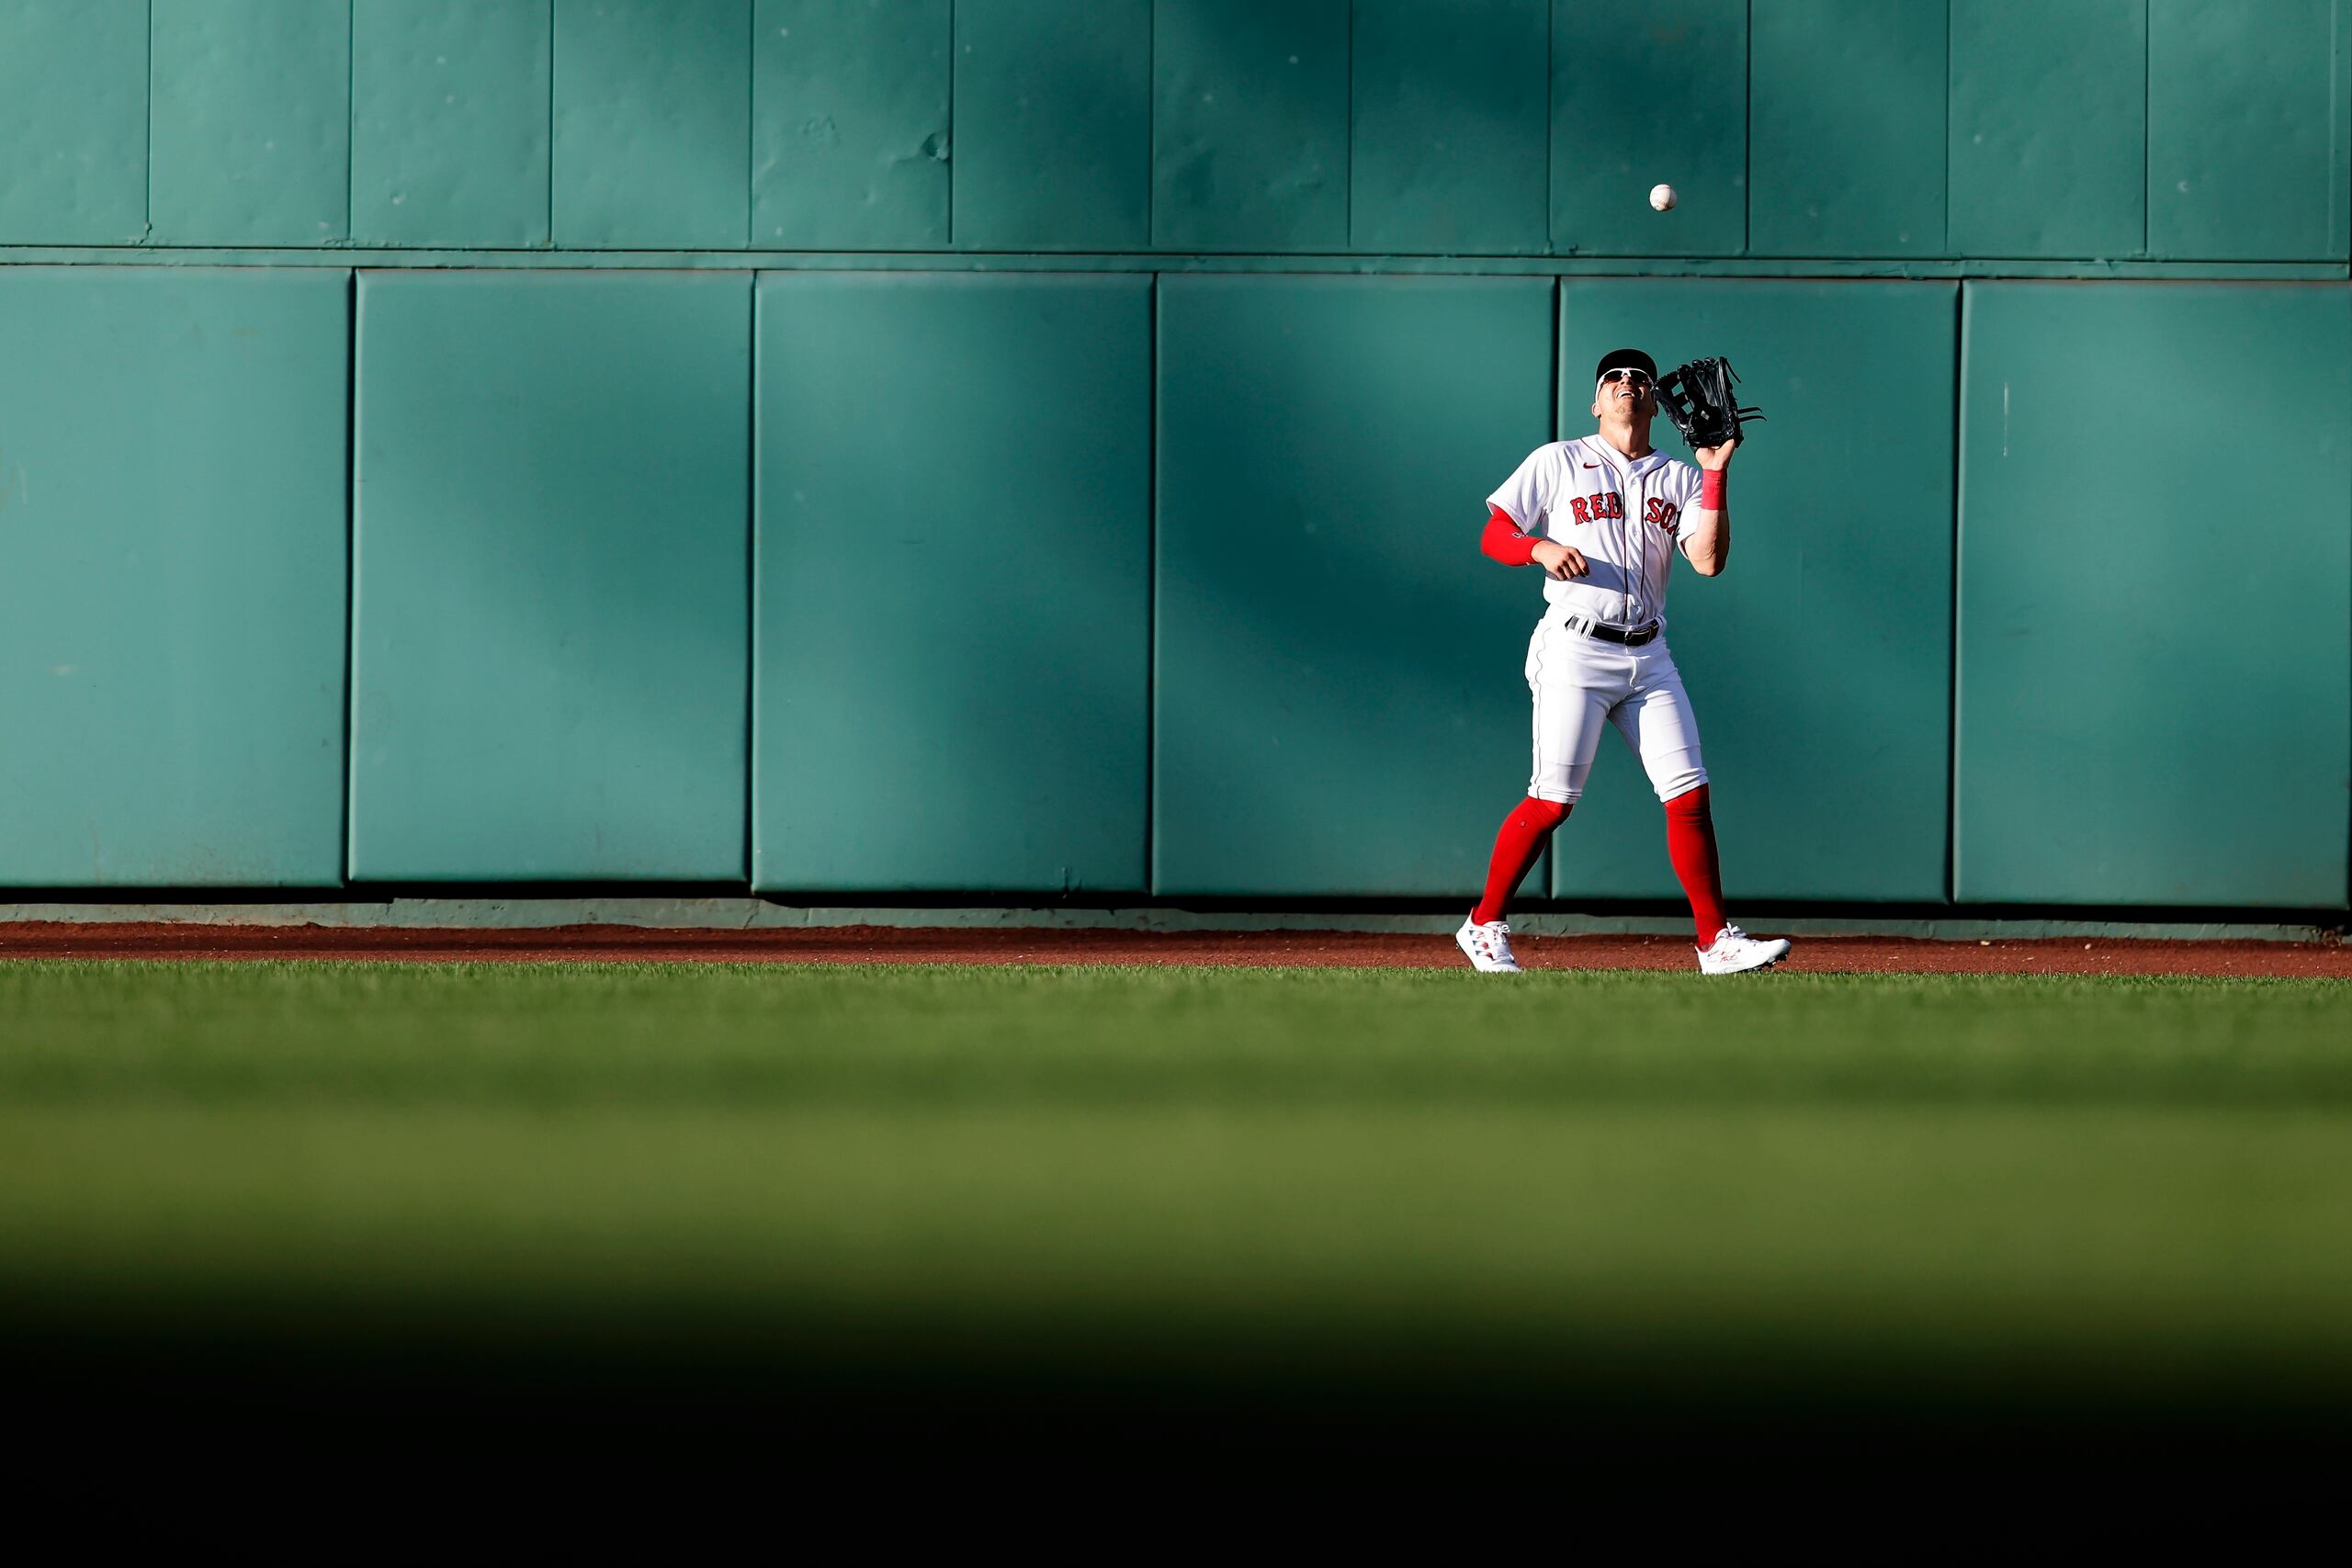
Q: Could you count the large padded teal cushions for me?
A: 6